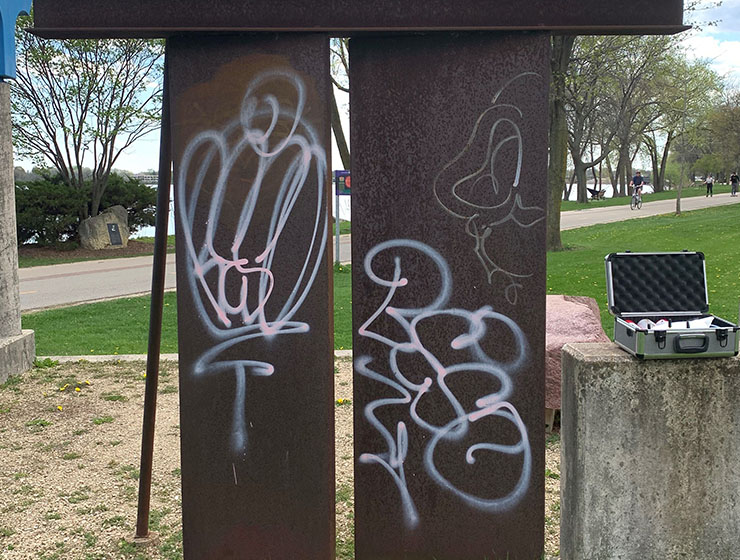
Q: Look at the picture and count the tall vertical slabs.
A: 2